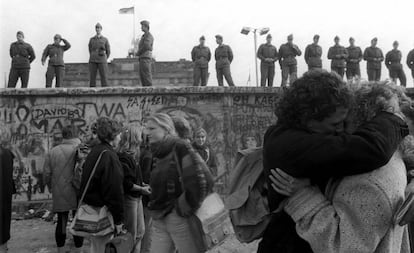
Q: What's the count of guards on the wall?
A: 14